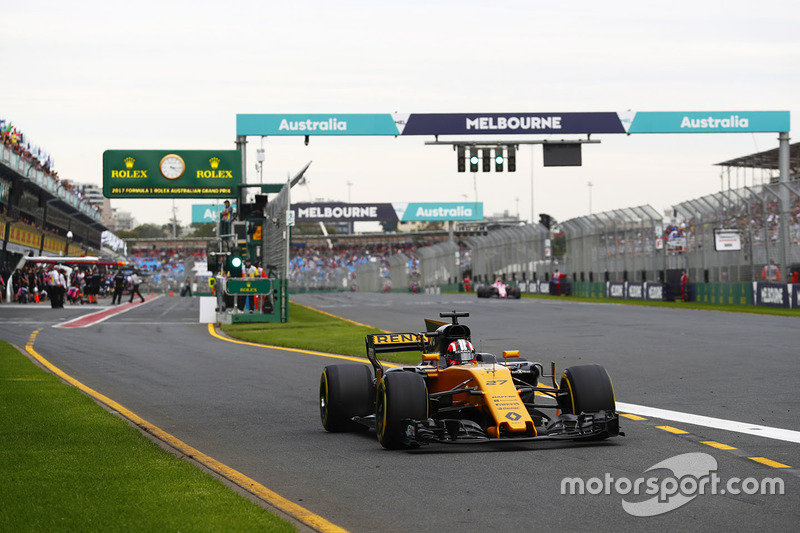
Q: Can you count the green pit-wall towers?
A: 1